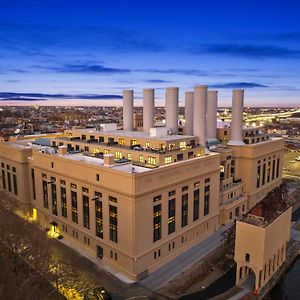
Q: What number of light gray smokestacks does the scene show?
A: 7